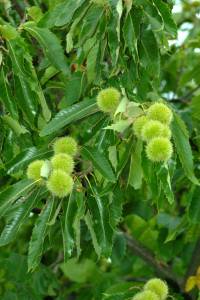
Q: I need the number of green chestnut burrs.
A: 12